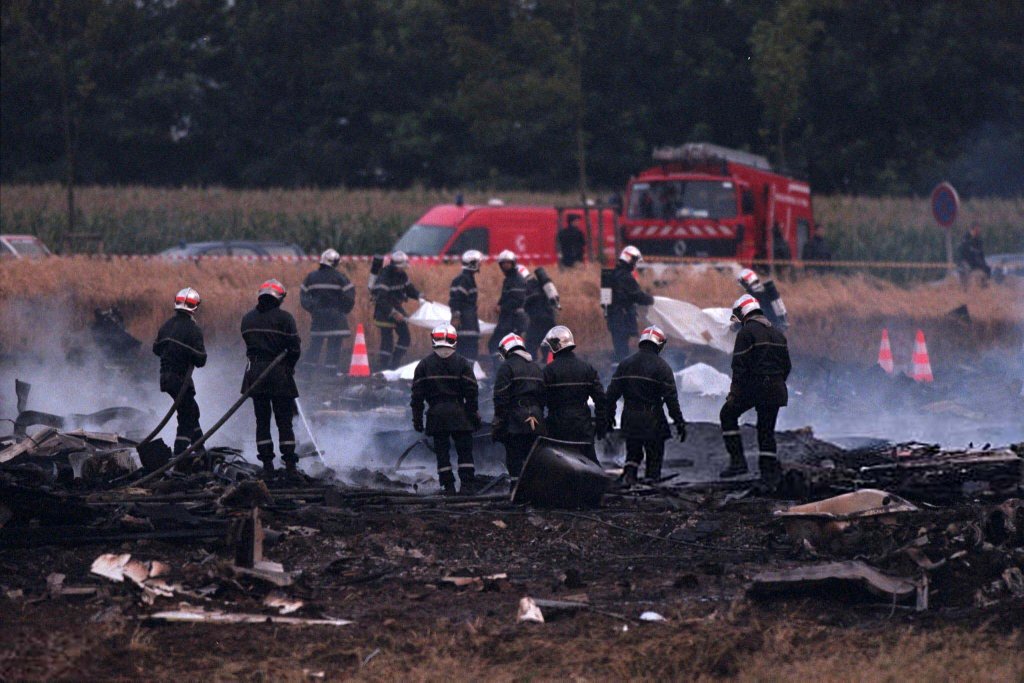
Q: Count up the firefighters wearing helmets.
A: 14